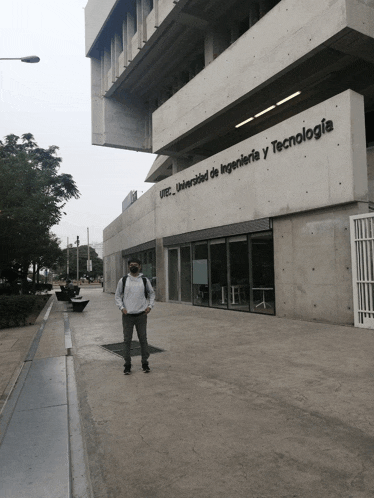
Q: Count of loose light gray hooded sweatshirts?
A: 1